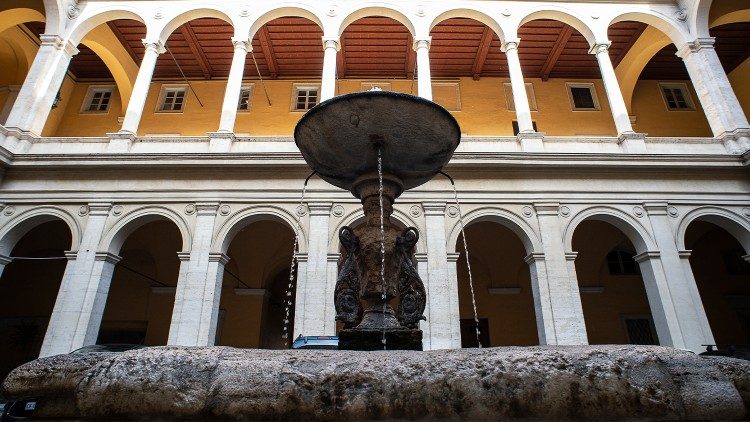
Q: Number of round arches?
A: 14